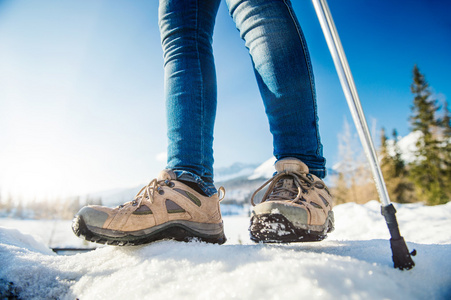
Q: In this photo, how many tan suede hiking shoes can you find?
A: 2